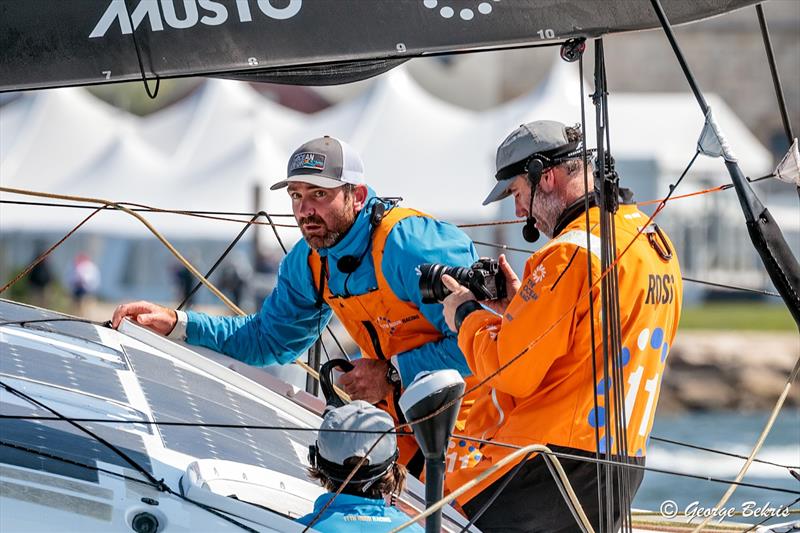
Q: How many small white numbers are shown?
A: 4